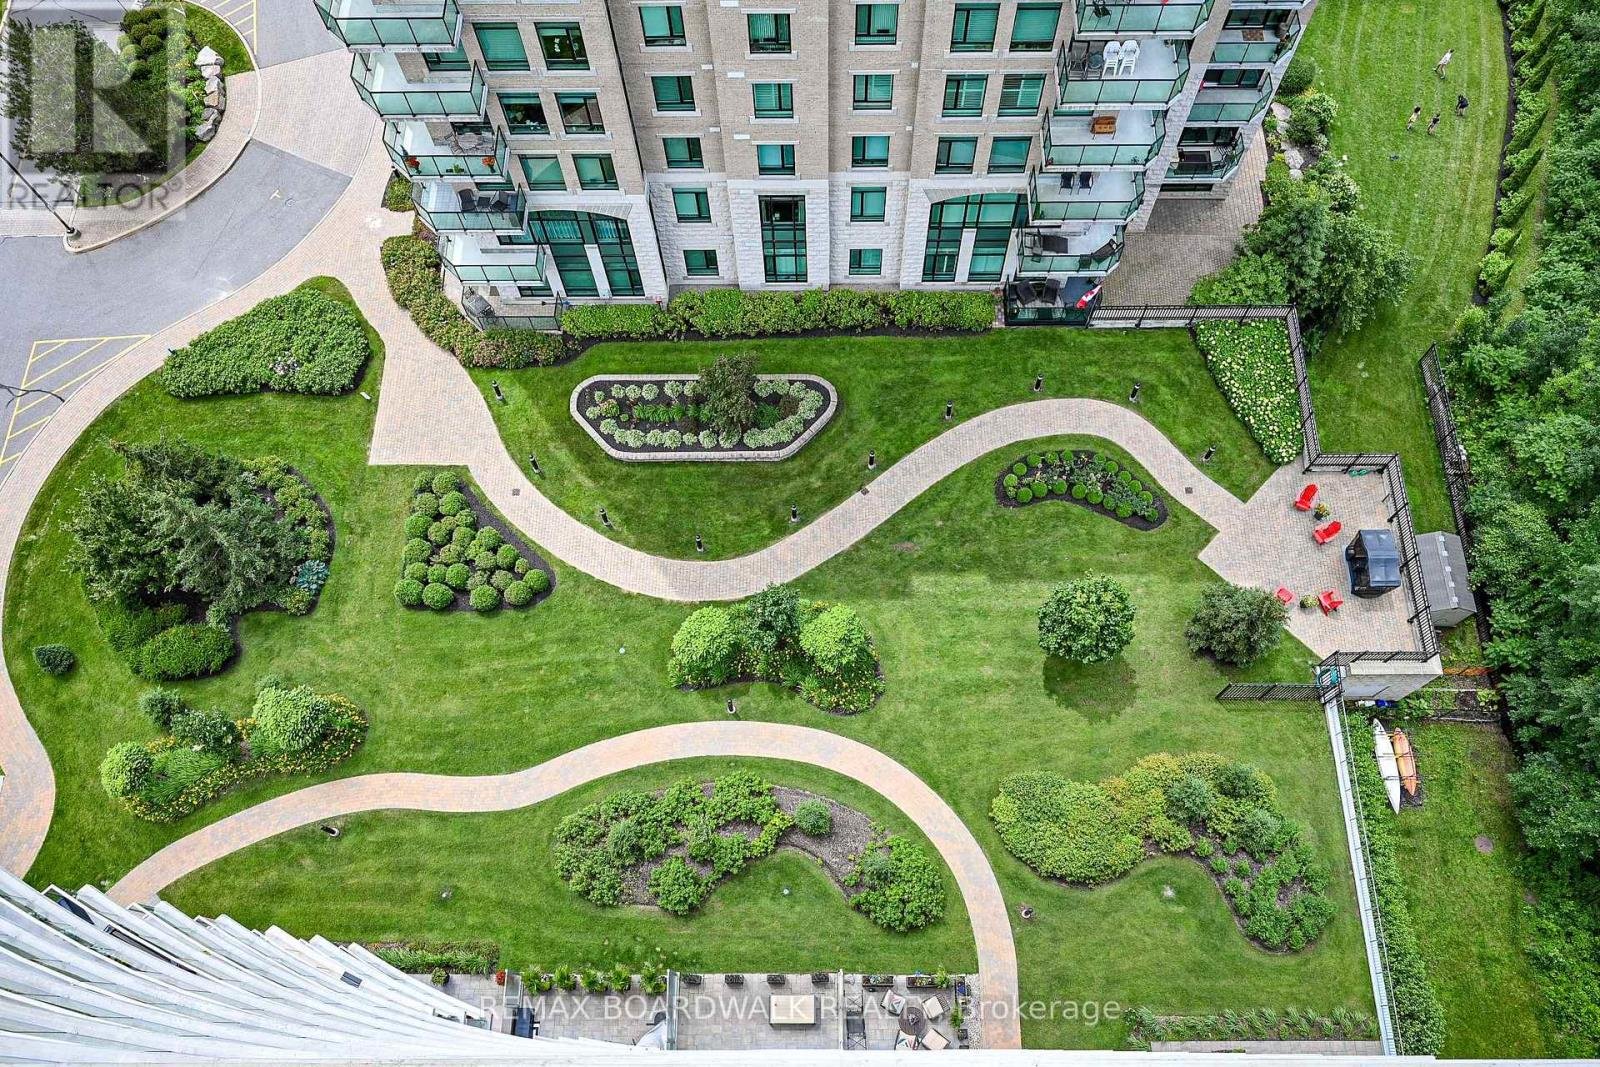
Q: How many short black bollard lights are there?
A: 13